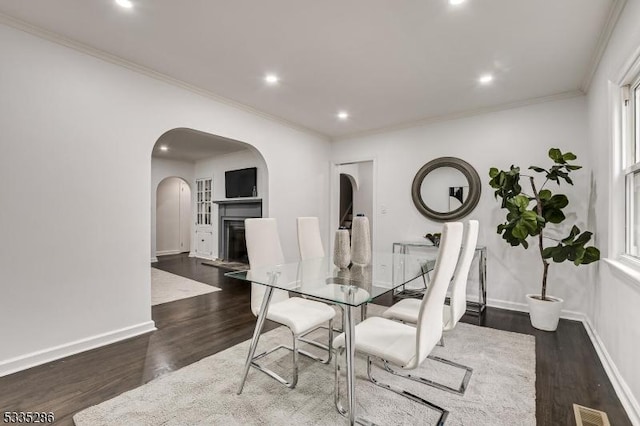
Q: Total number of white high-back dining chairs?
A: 4